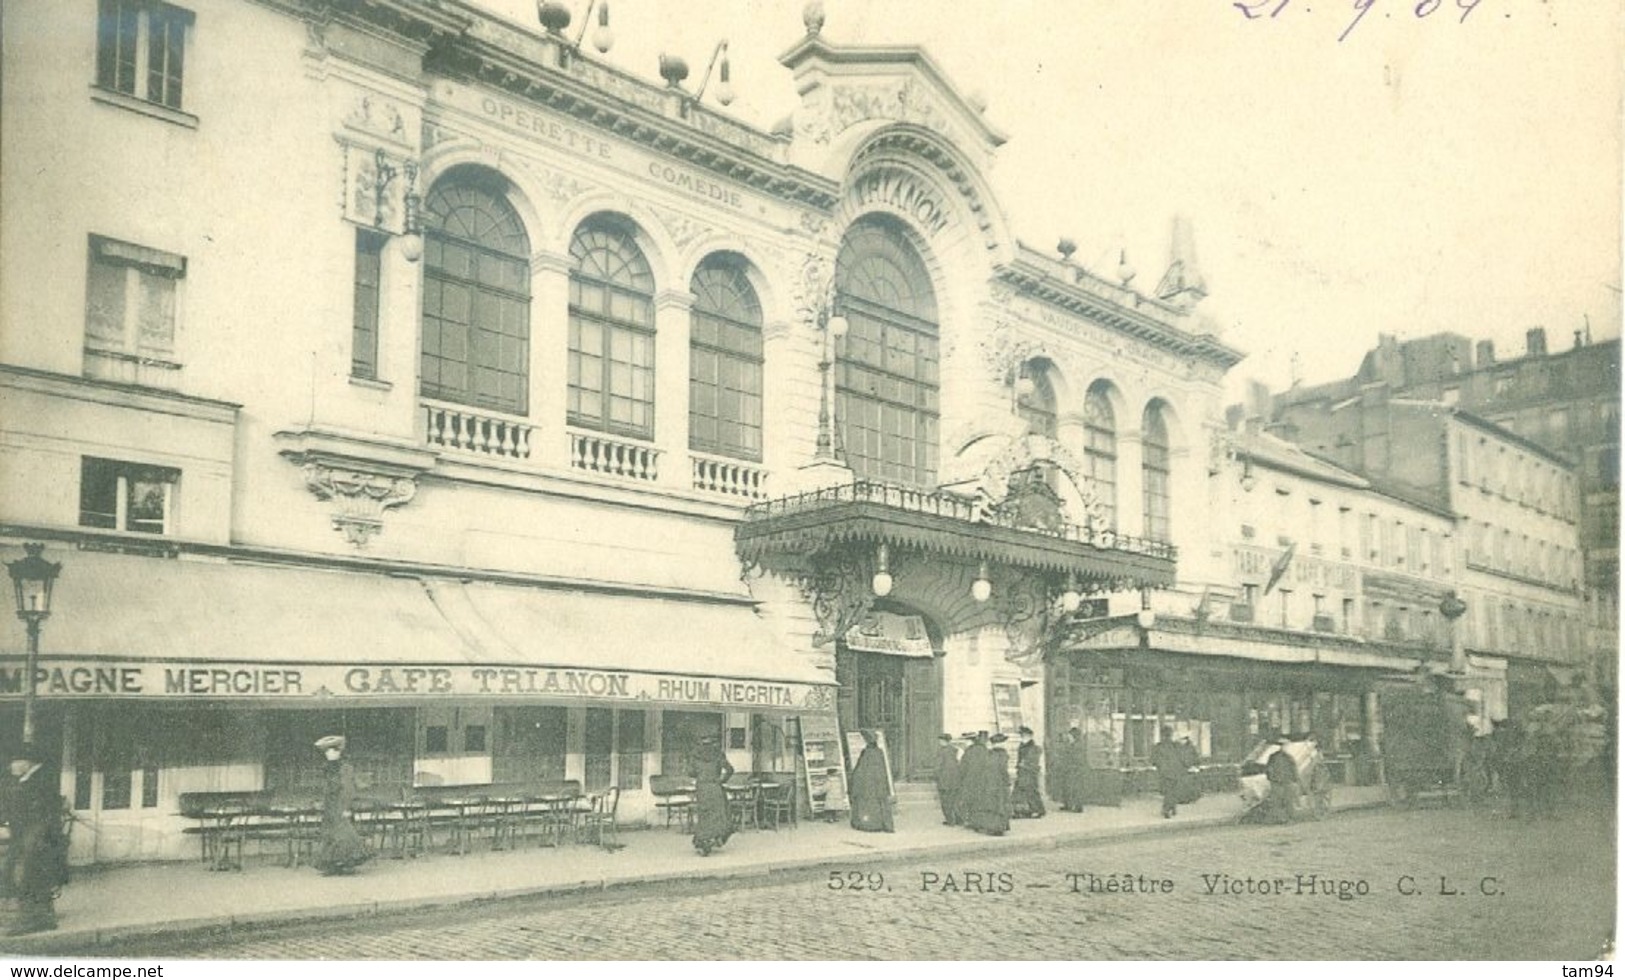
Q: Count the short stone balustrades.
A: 3